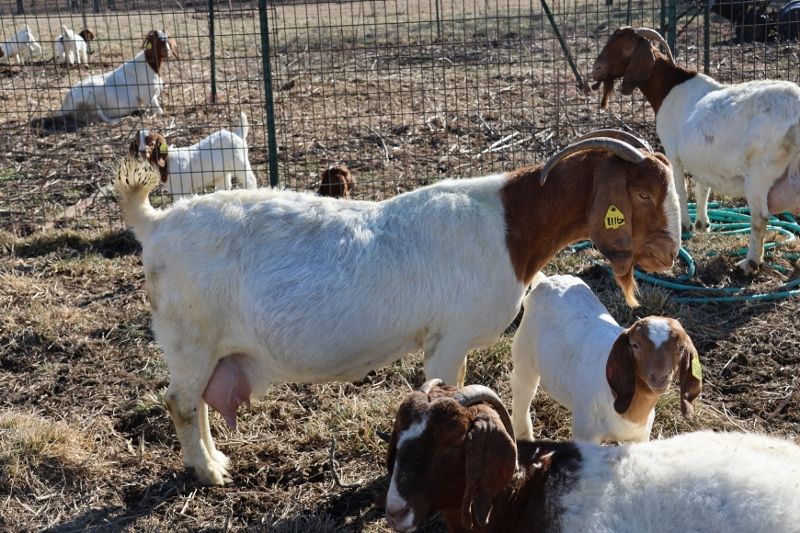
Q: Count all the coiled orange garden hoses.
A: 0